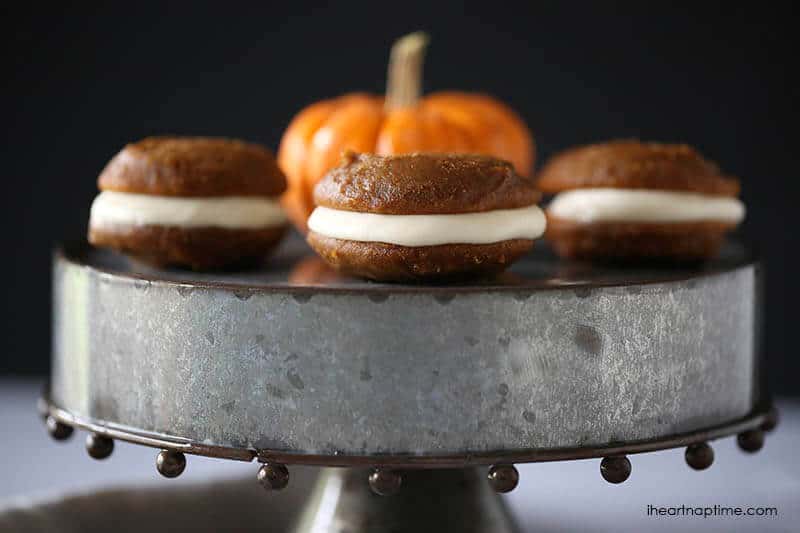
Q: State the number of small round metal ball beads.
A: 11